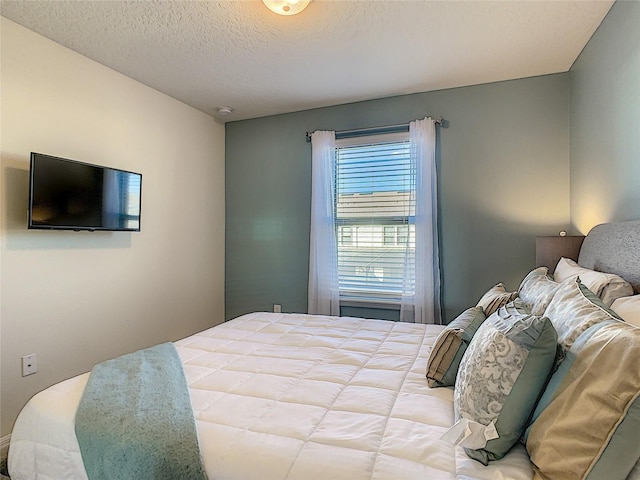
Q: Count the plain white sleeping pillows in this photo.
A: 2